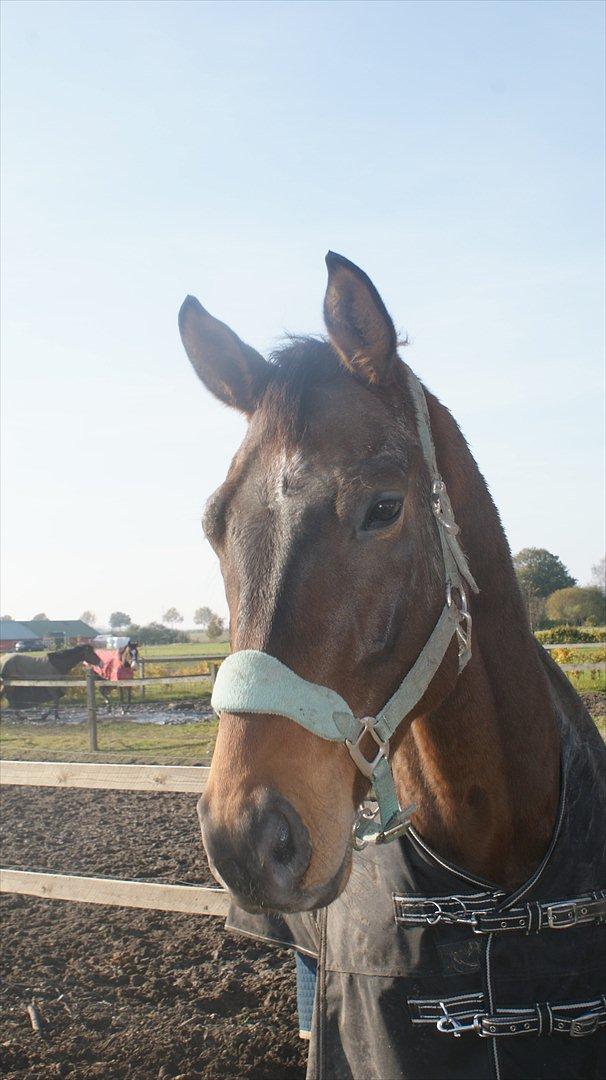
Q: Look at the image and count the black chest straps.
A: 2